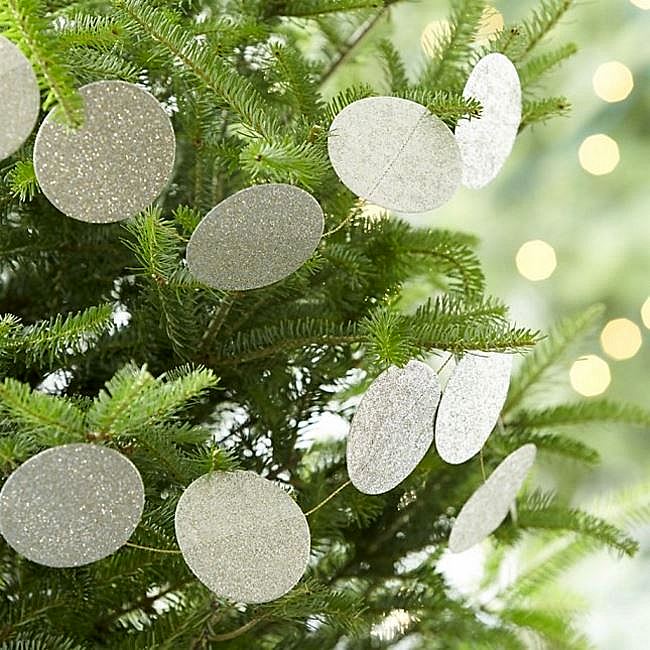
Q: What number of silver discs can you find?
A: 10